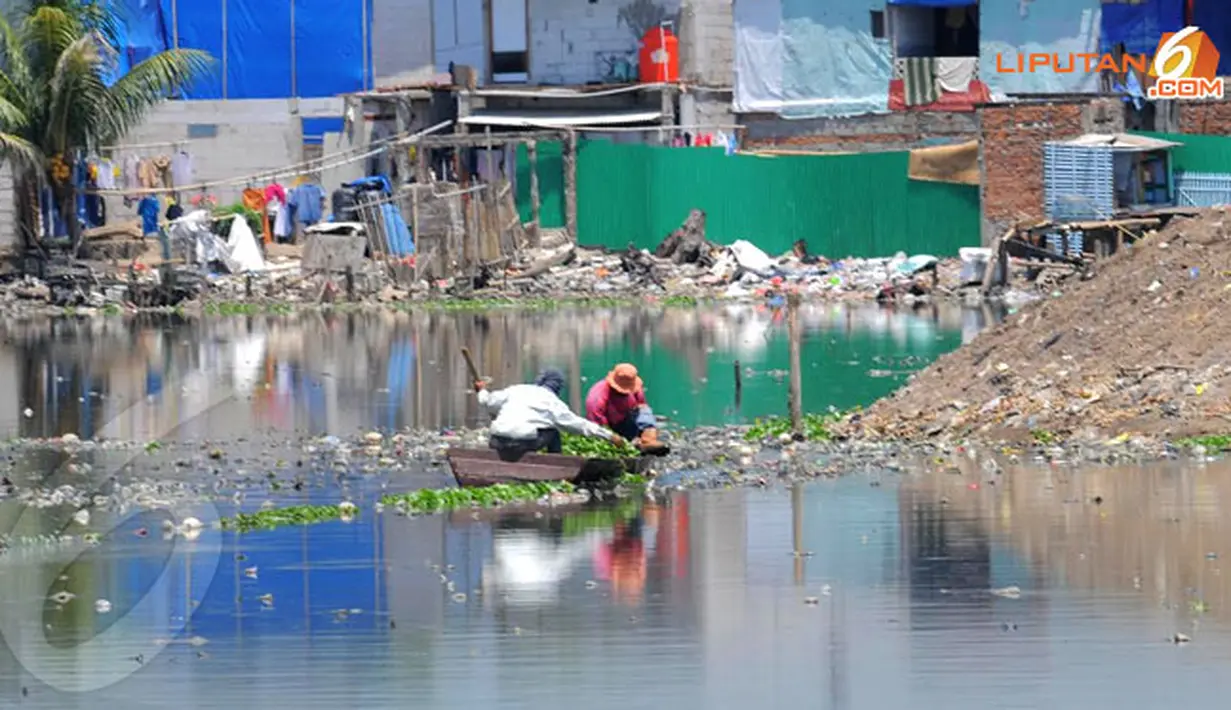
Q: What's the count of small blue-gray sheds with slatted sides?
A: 1